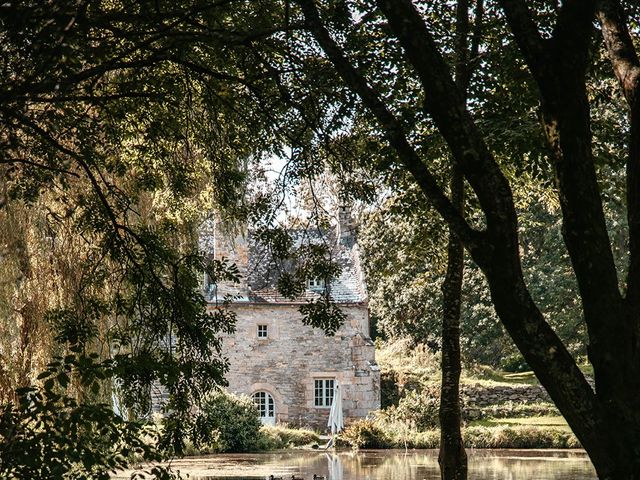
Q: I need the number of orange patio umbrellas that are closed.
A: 0